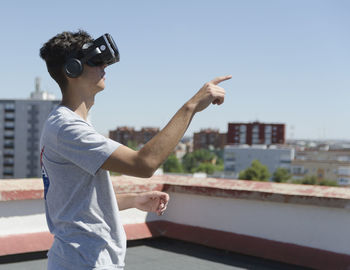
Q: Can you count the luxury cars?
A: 0